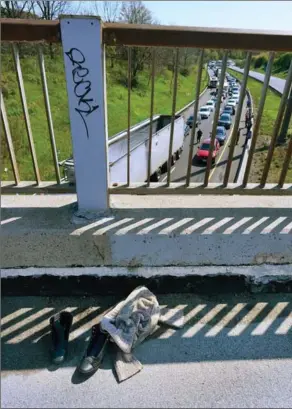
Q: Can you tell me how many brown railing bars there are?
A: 12